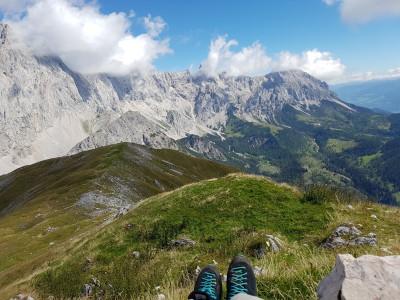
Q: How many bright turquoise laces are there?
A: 2